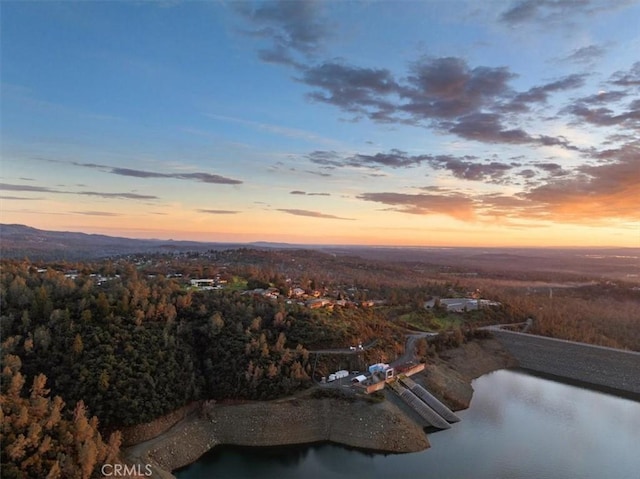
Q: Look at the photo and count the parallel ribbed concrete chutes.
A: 2